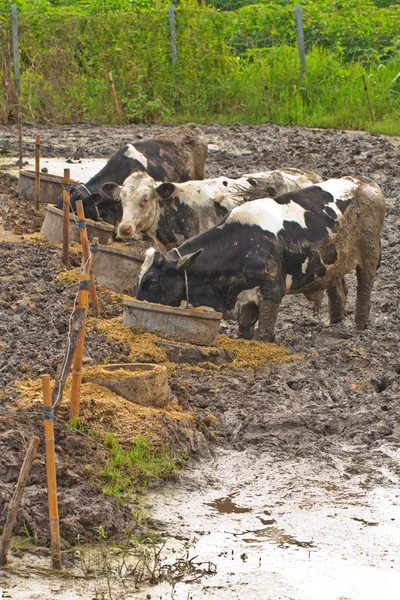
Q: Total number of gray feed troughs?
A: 5